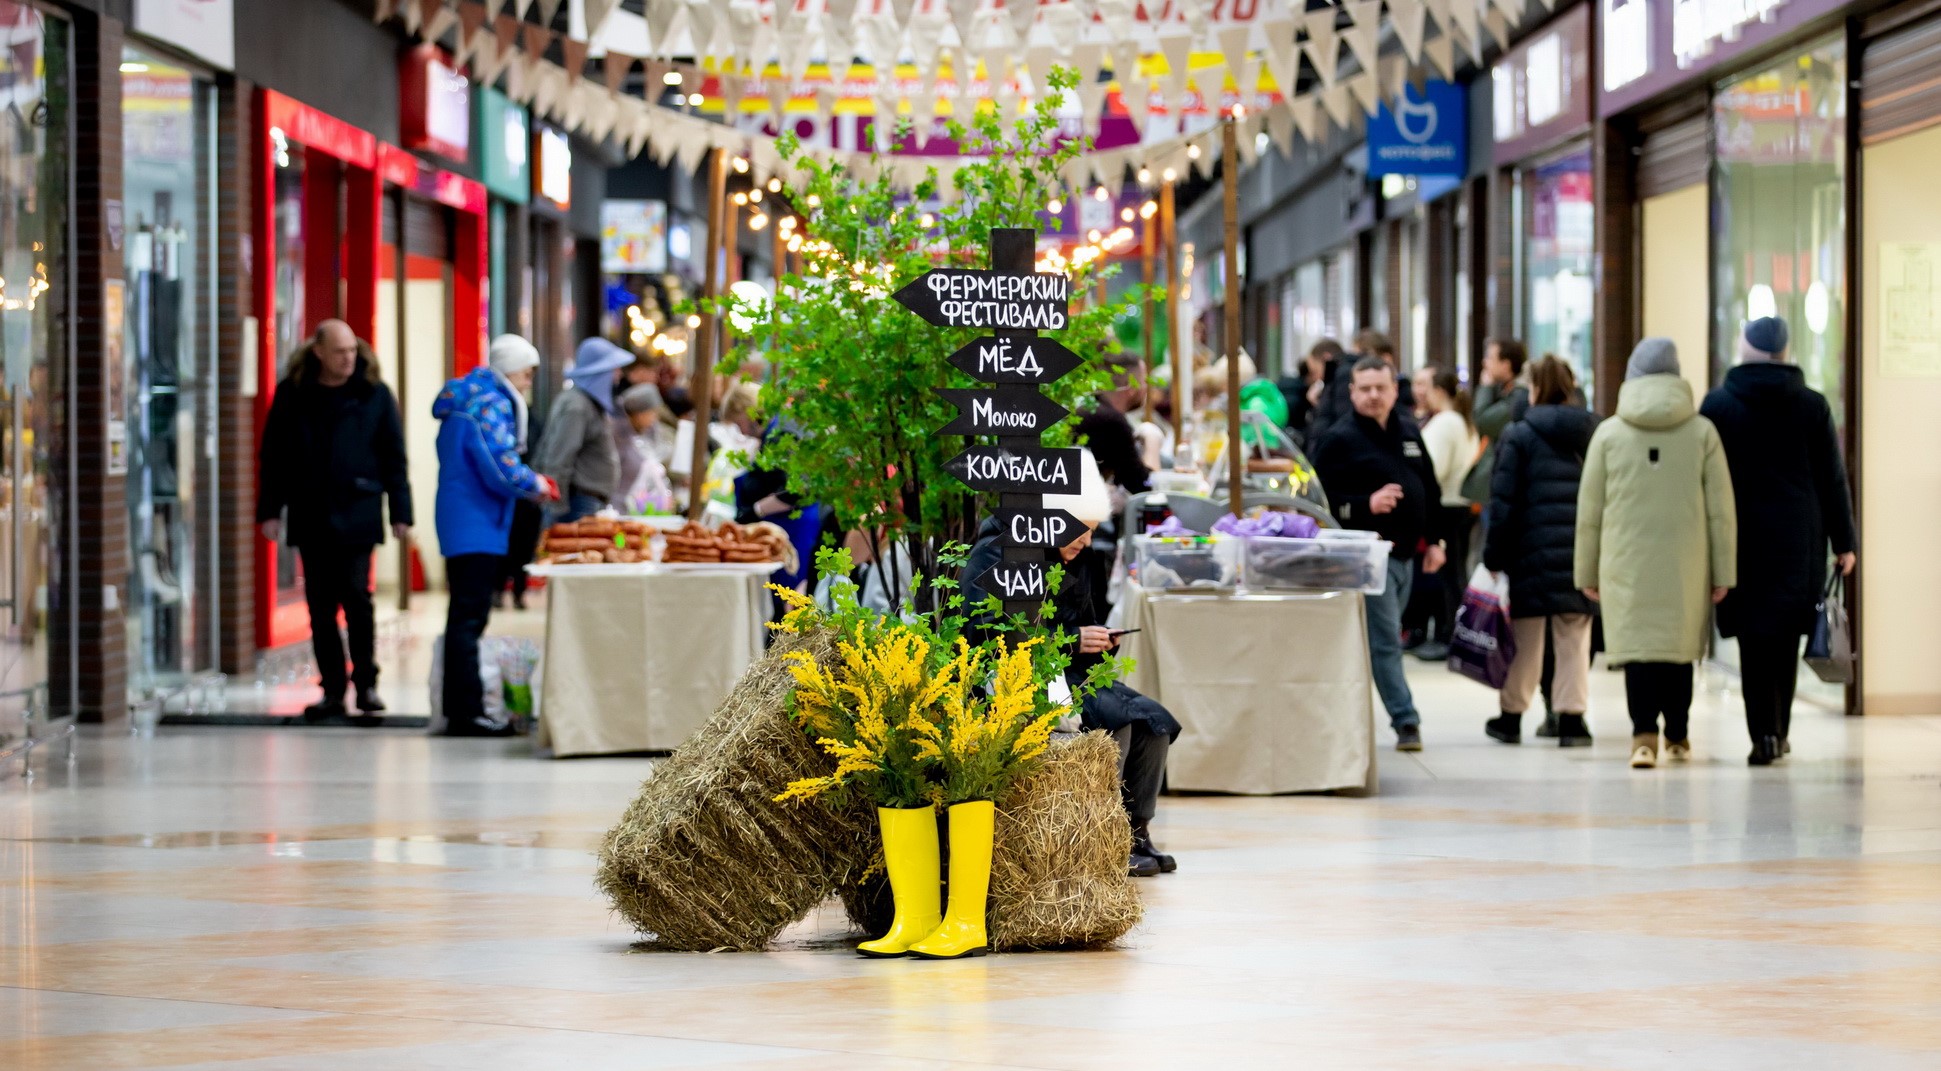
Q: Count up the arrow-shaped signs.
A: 6